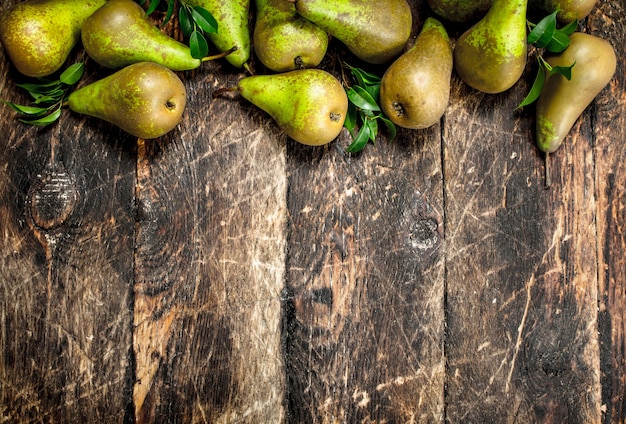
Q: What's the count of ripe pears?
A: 12